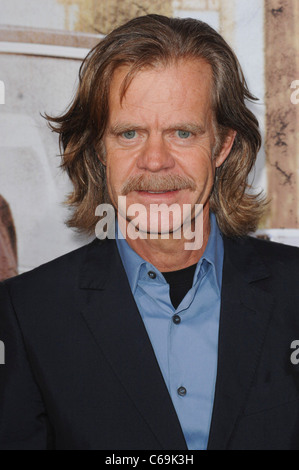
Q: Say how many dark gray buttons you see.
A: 3